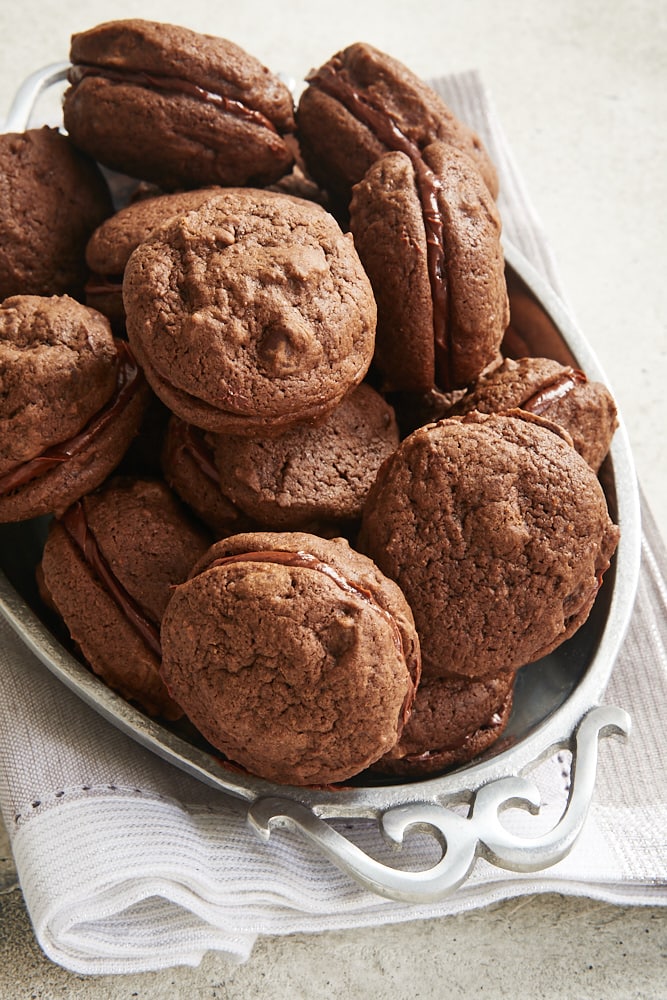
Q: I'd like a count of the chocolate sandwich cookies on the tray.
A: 13